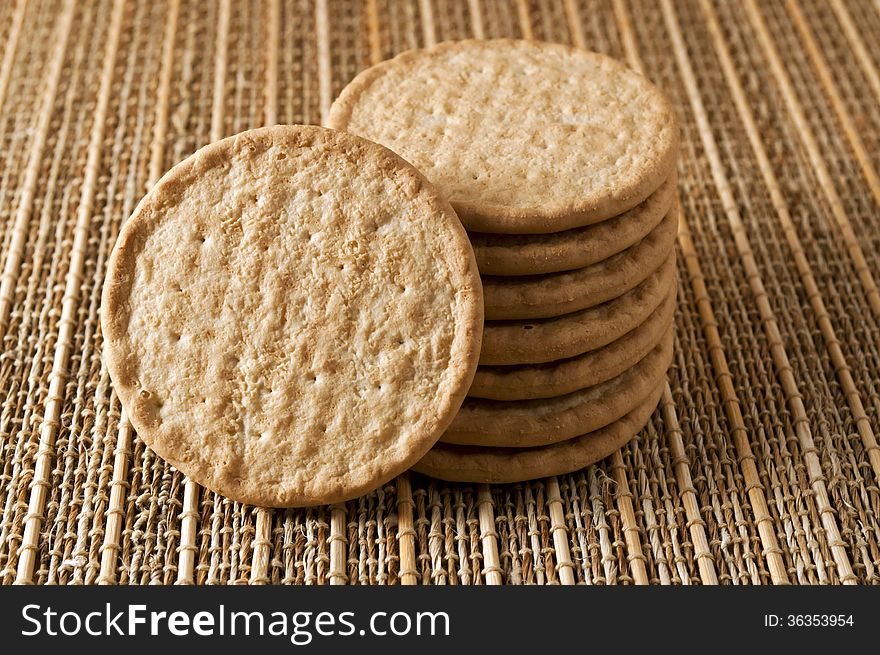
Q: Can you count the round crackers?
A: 8